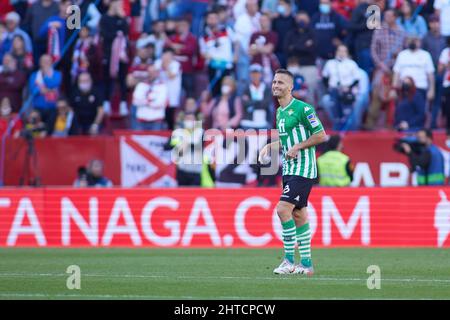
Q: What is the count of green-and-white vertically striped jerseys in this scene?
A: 1